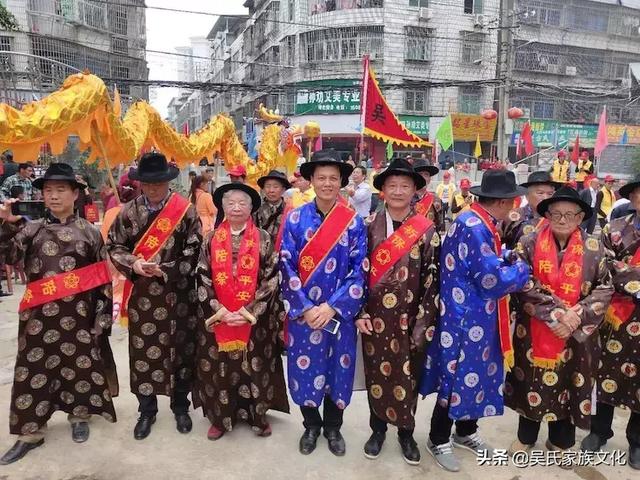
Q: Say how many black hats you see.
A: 11